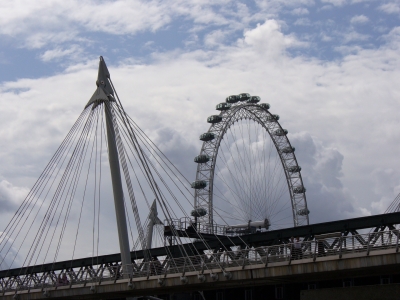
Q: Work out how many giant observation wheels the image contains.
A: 1